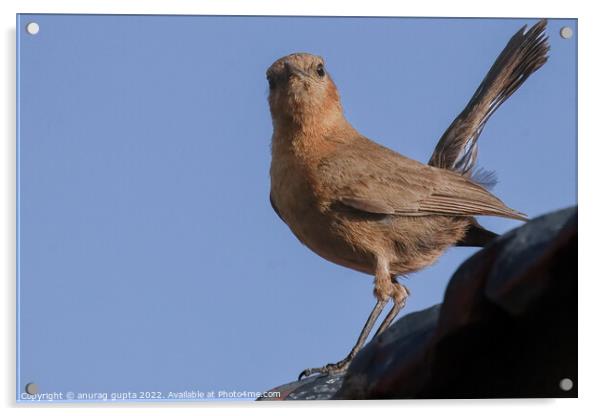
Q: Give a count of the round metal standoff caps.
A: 4